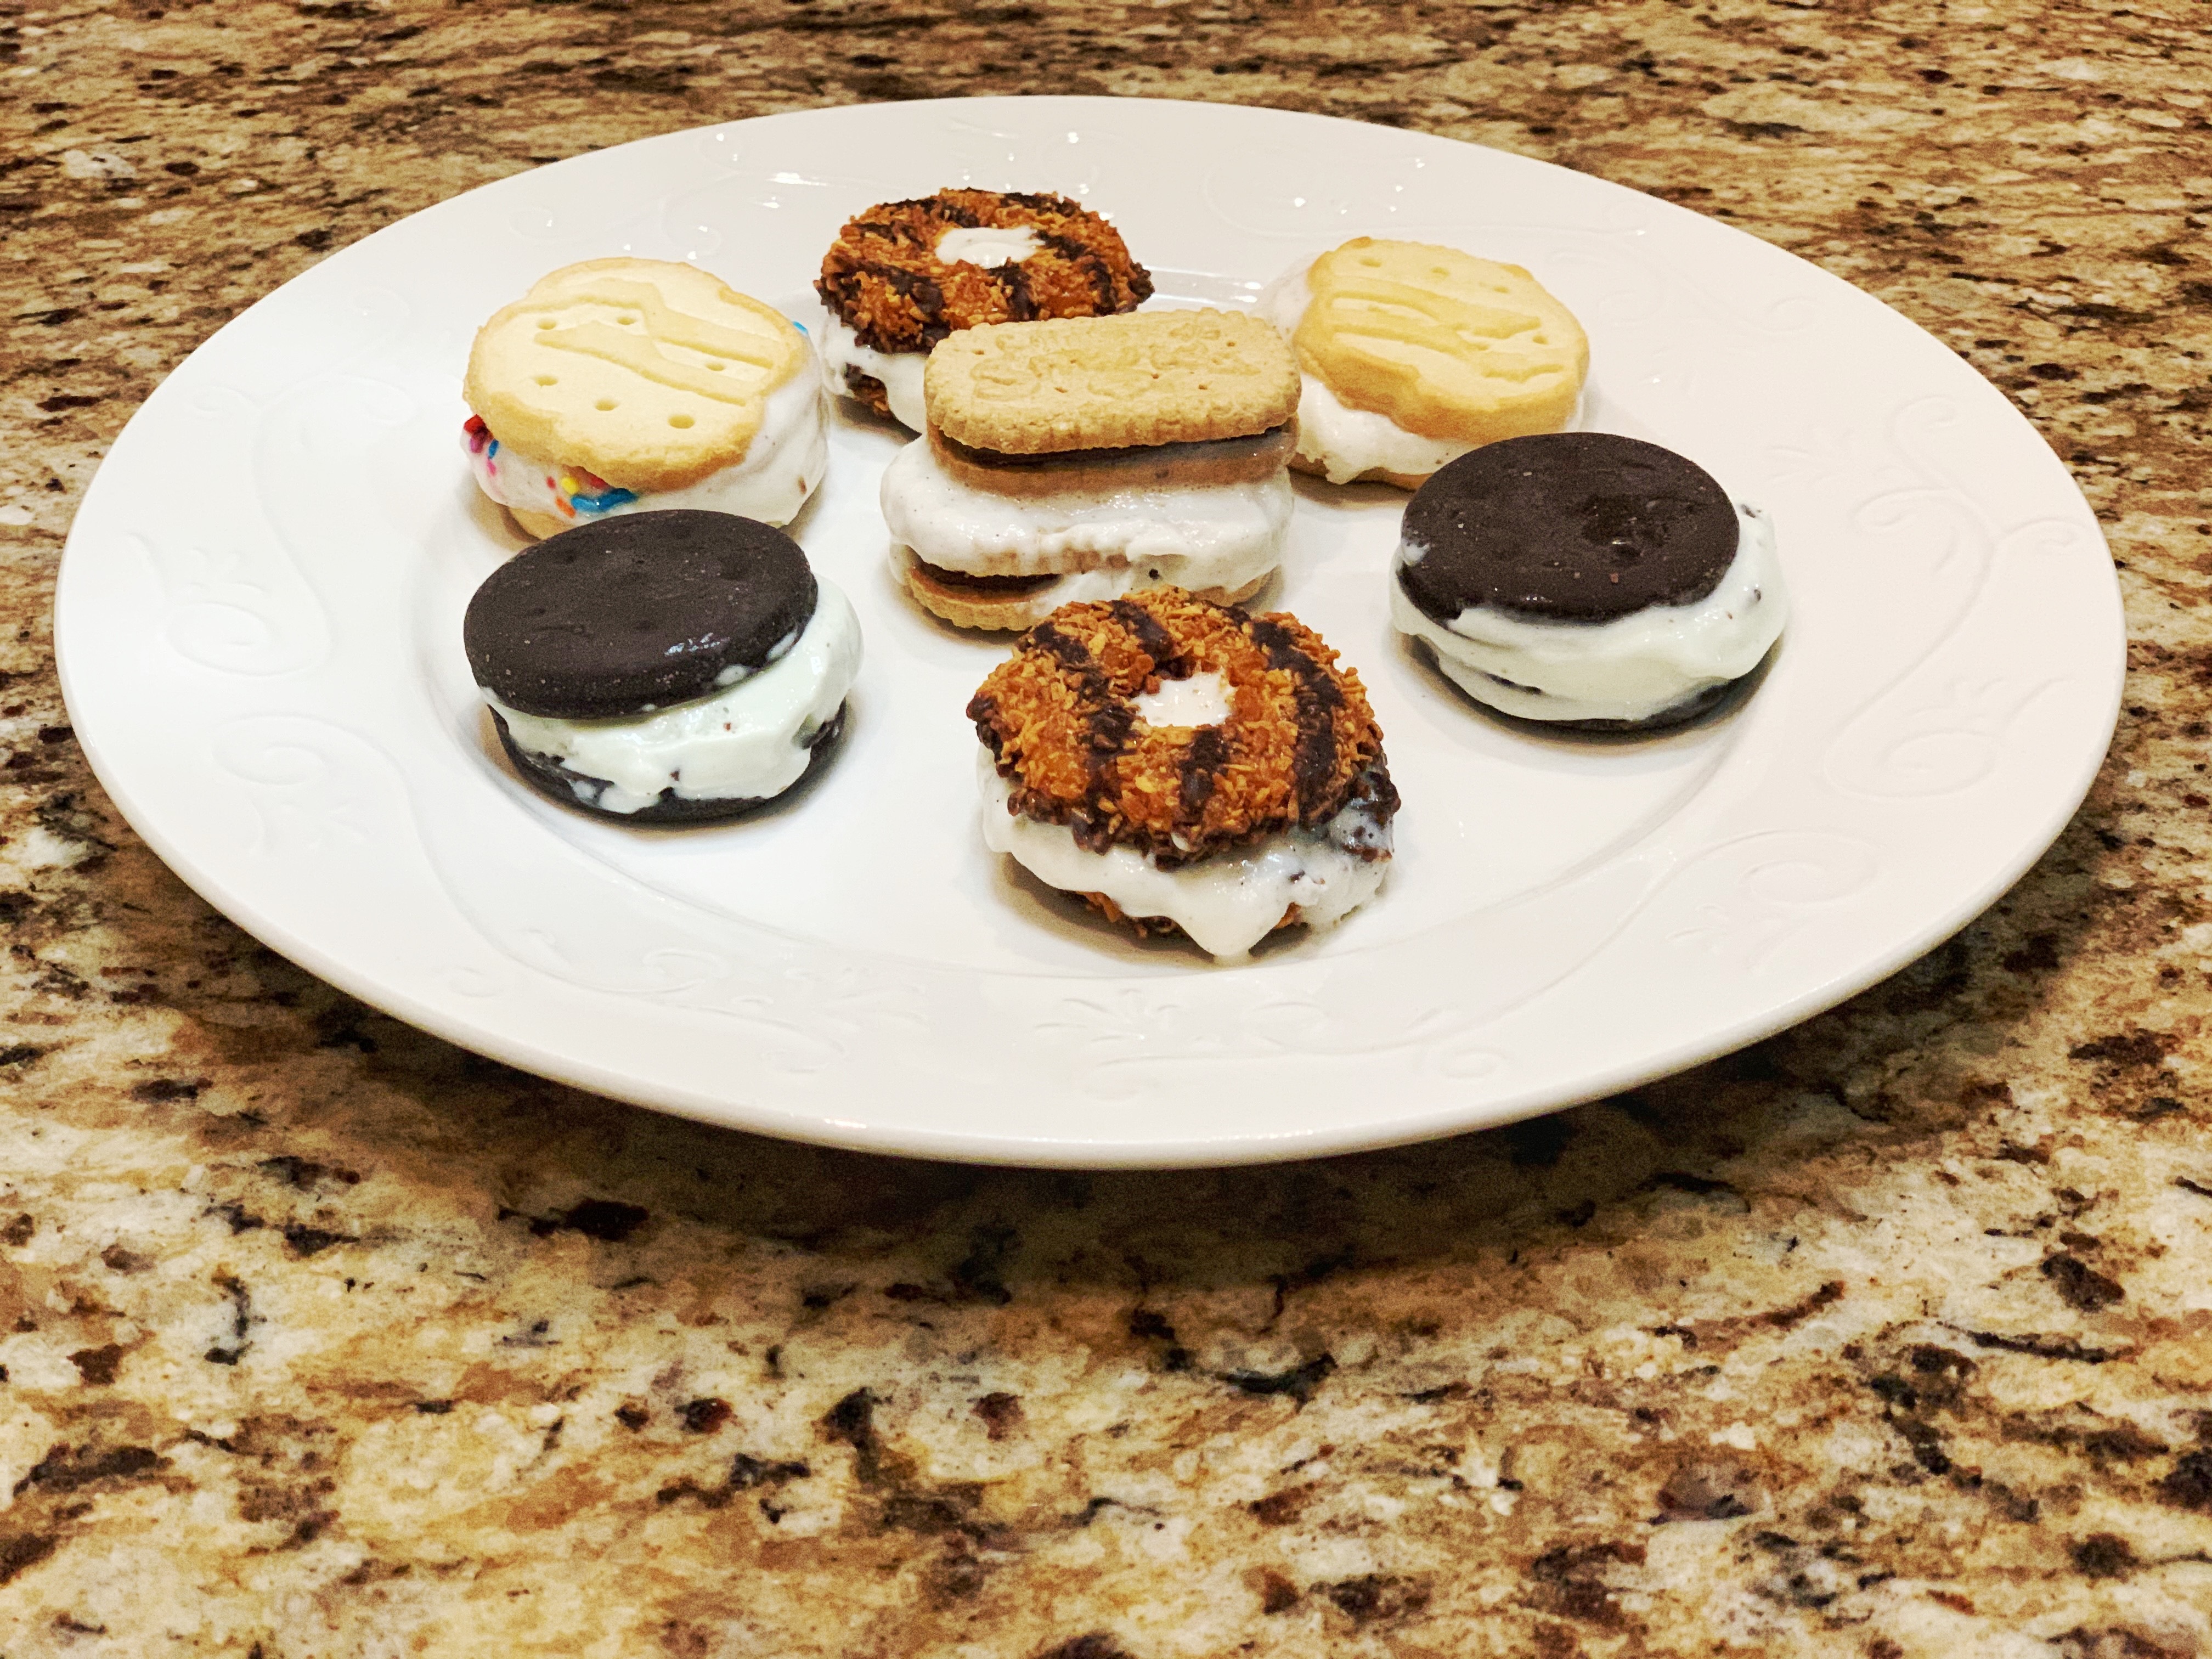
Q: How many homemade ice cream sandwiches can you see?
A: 7